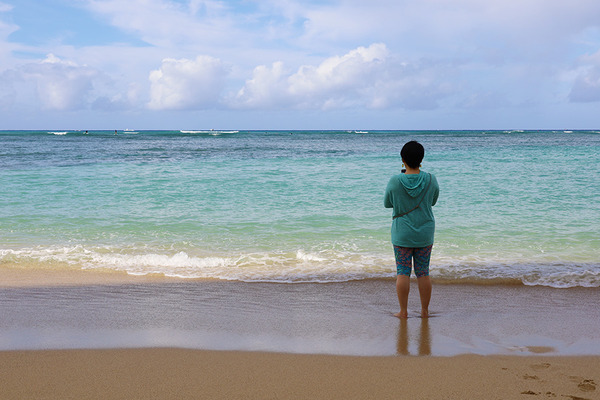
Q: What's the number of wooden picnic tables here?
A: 0